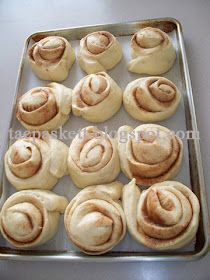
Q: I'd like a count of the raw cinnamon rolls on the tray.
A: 12